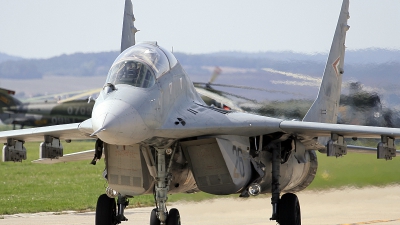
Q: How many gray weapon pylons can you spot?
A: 4